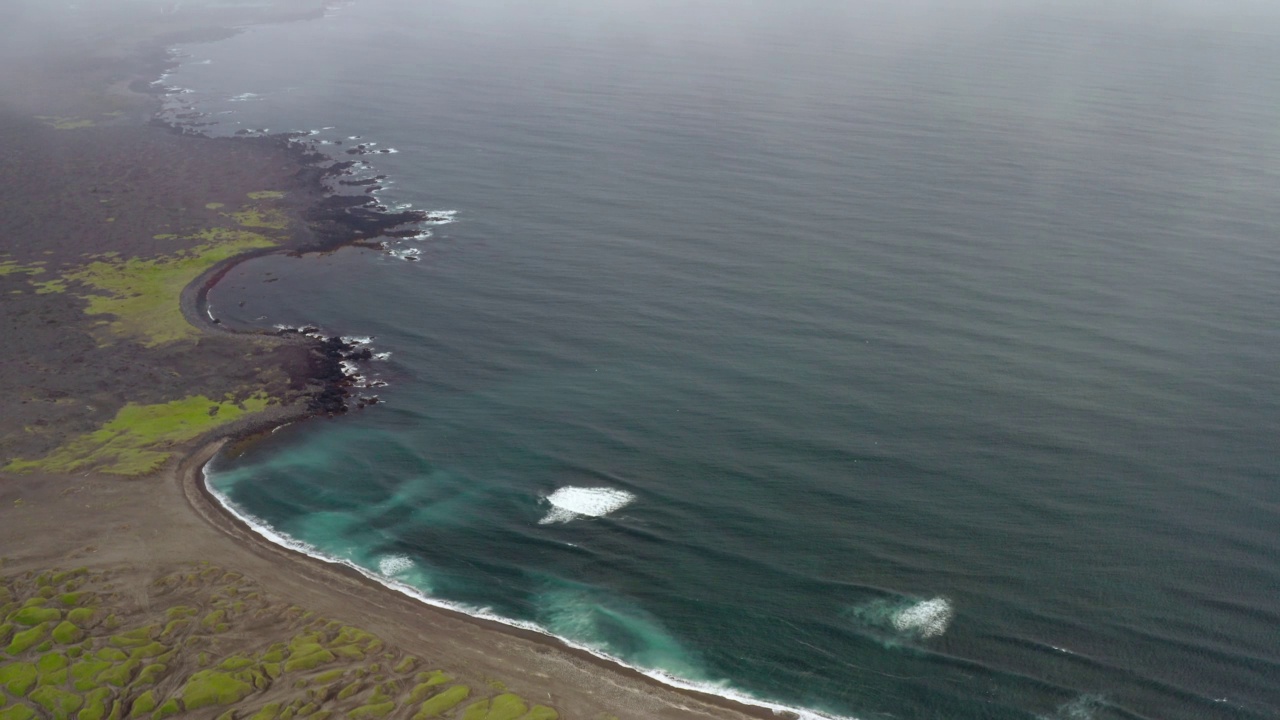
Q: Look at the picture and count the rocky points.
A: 2